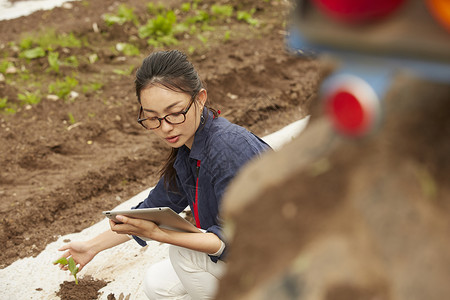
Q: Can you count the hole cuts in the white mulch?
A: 1